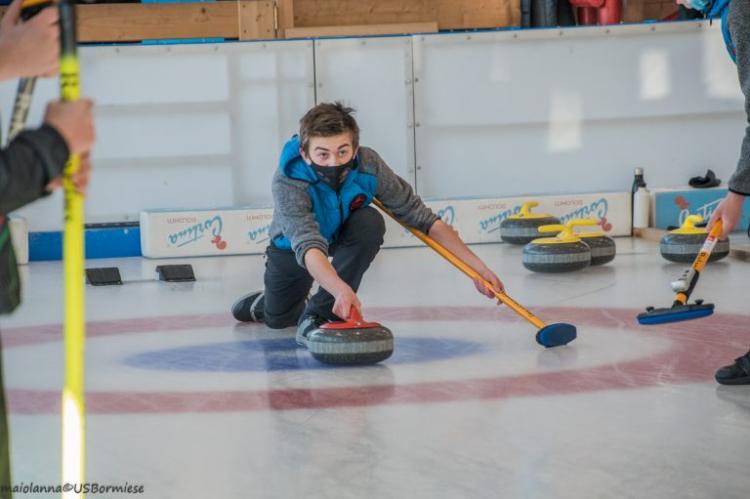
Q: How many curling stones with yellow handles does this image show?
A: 4